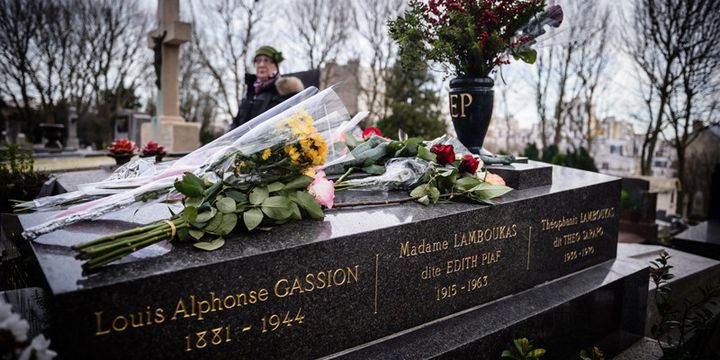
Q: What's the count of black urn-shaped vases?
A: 1